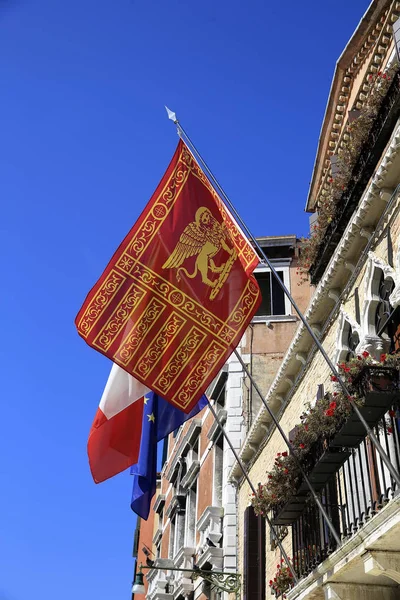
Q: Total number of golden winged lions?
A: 1